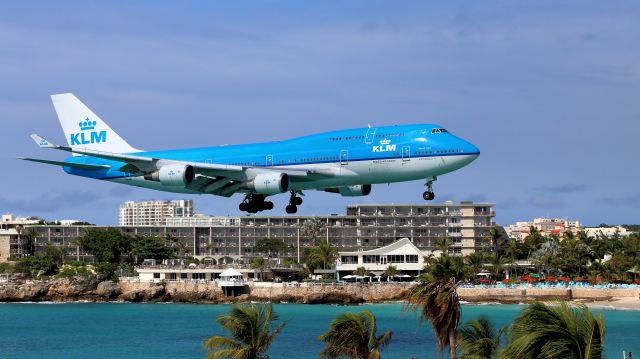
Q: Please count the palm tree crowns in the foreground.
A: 5